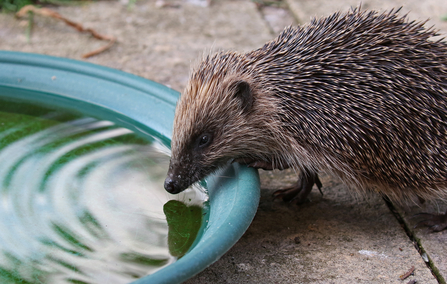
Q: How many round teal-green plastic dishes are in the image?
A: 1